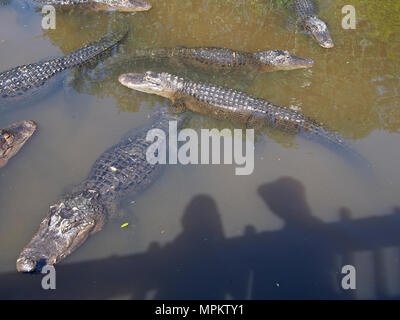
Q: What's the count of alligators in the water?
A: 7